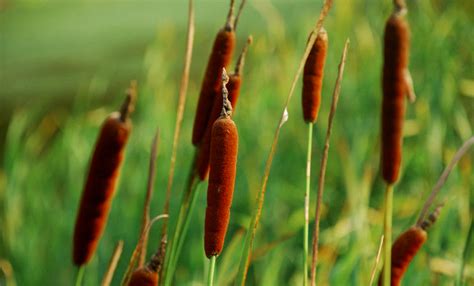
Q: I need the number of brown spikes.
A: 8